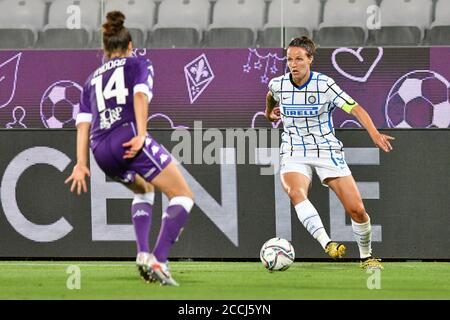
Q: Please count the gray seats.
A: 9